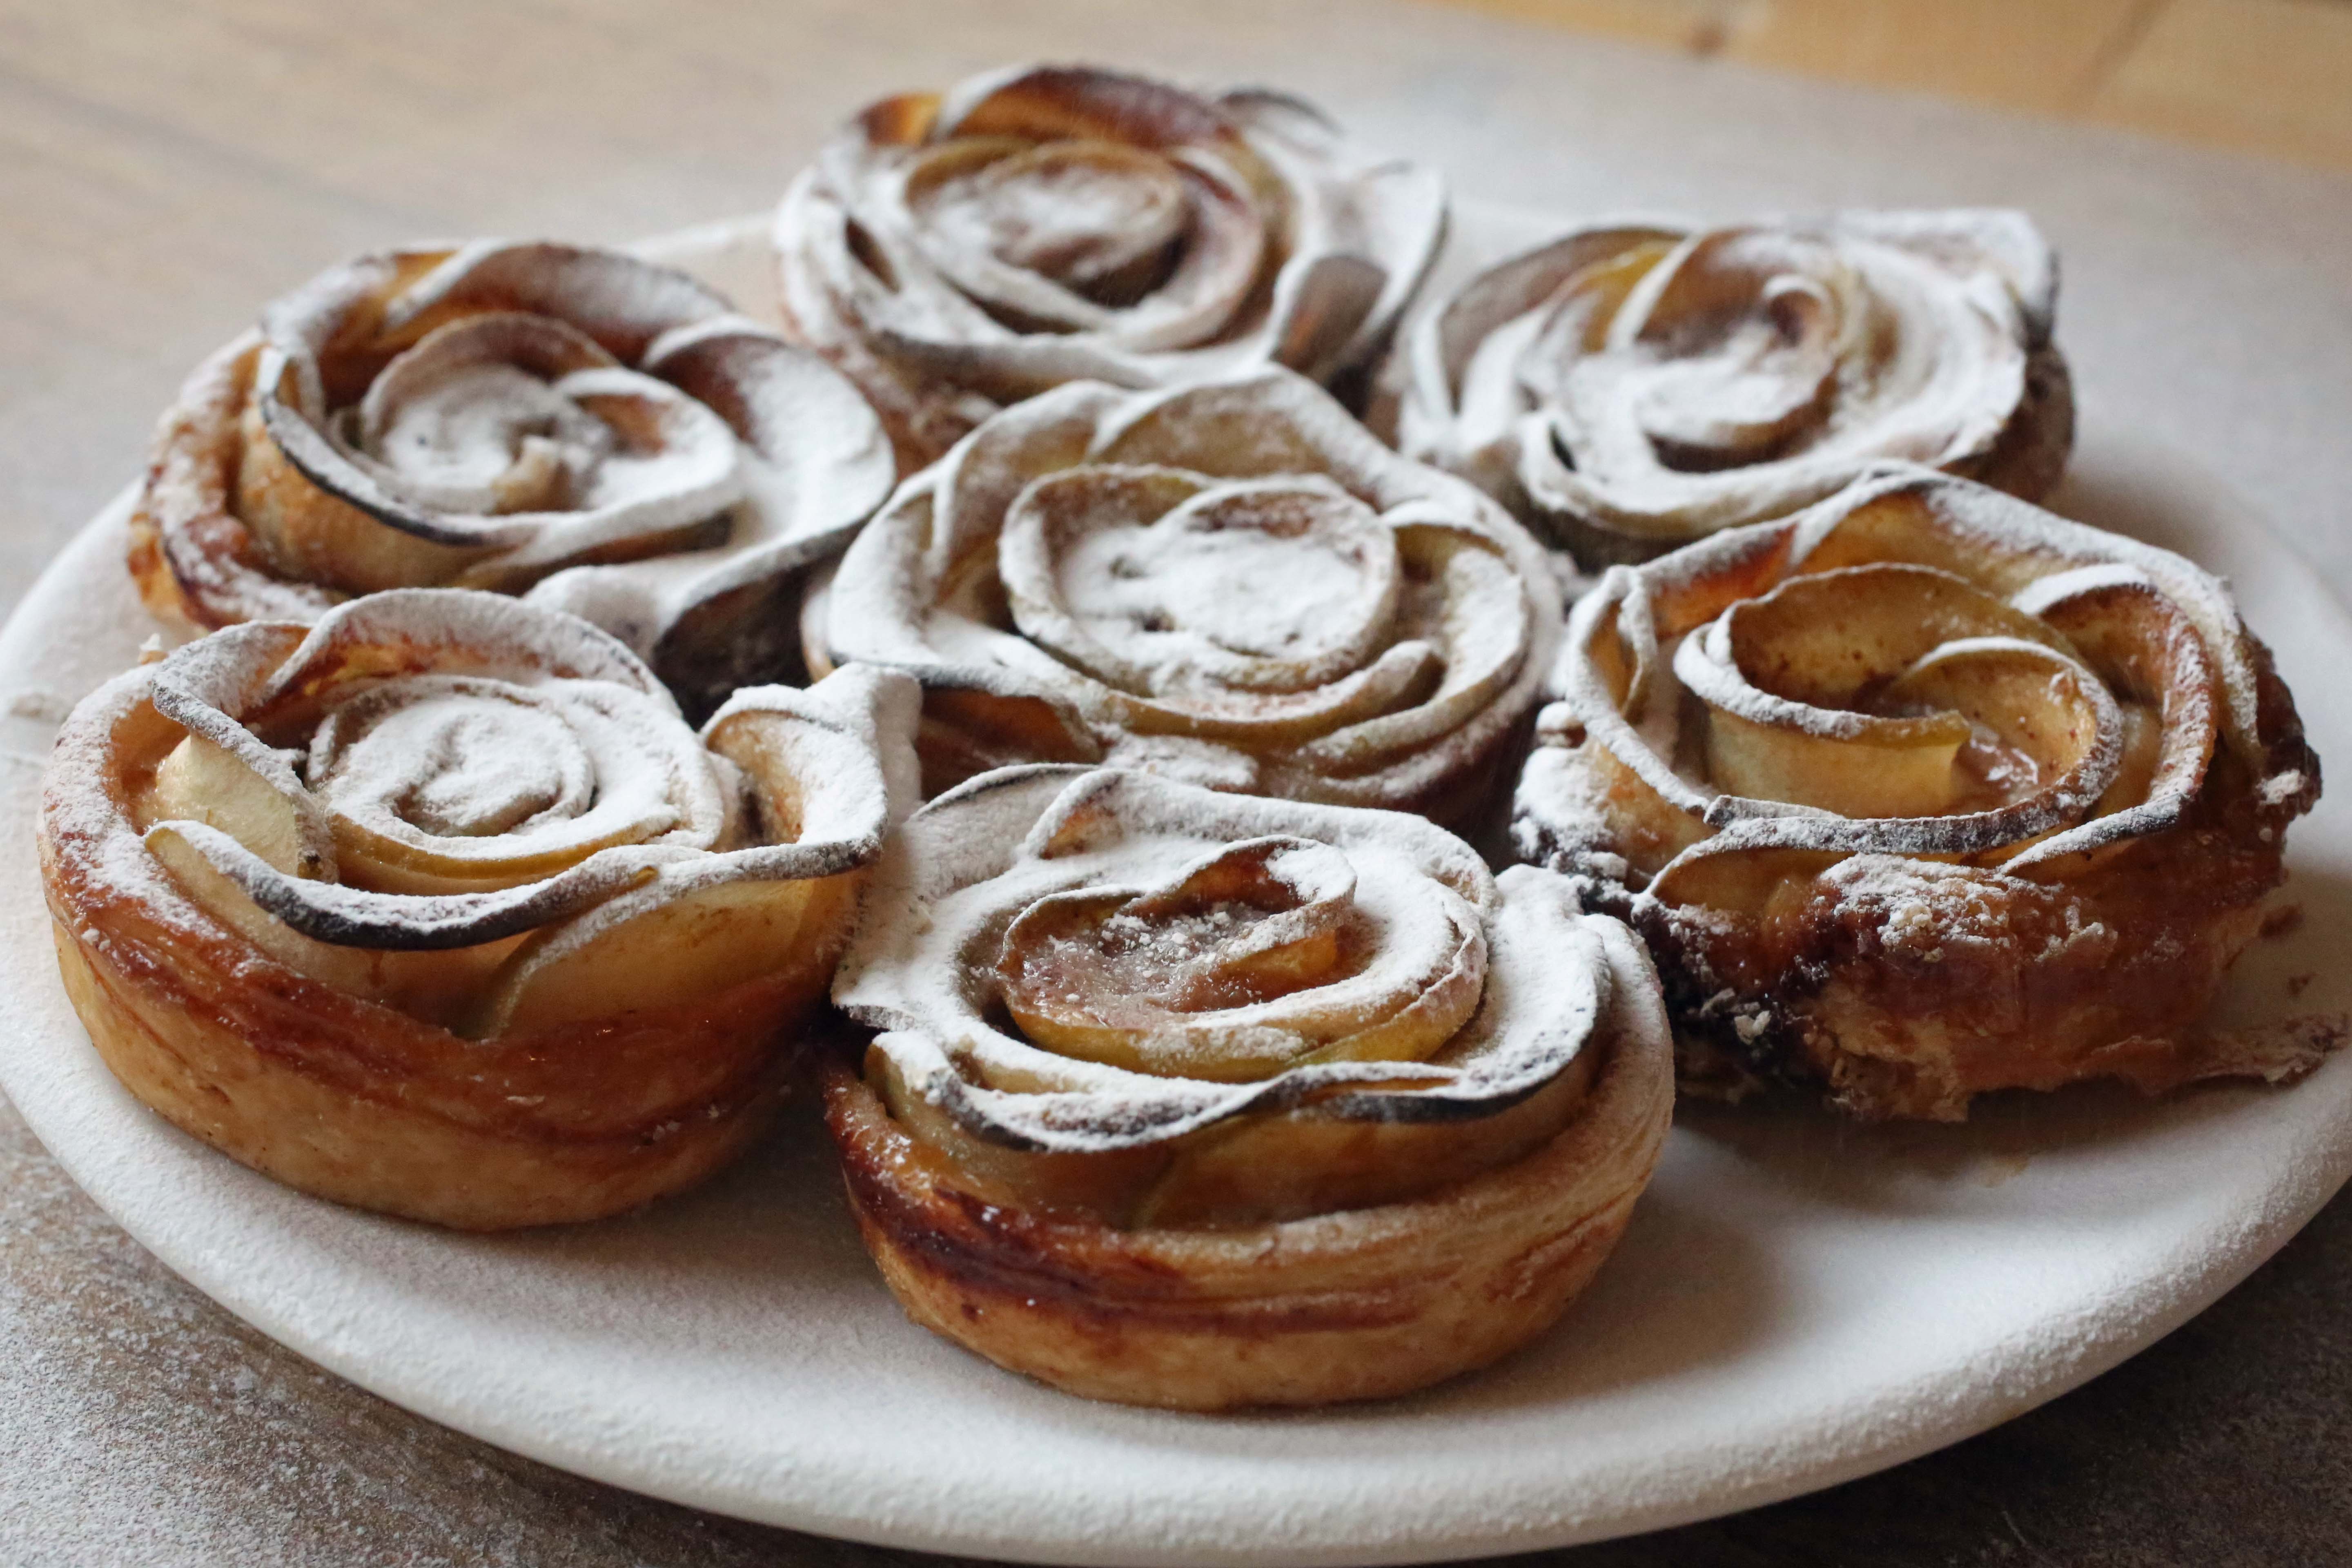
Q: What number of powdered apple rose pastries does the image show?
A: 7